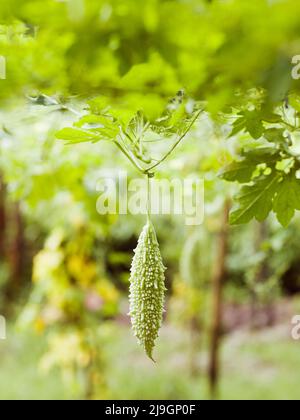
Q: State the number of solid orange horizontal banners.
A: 0